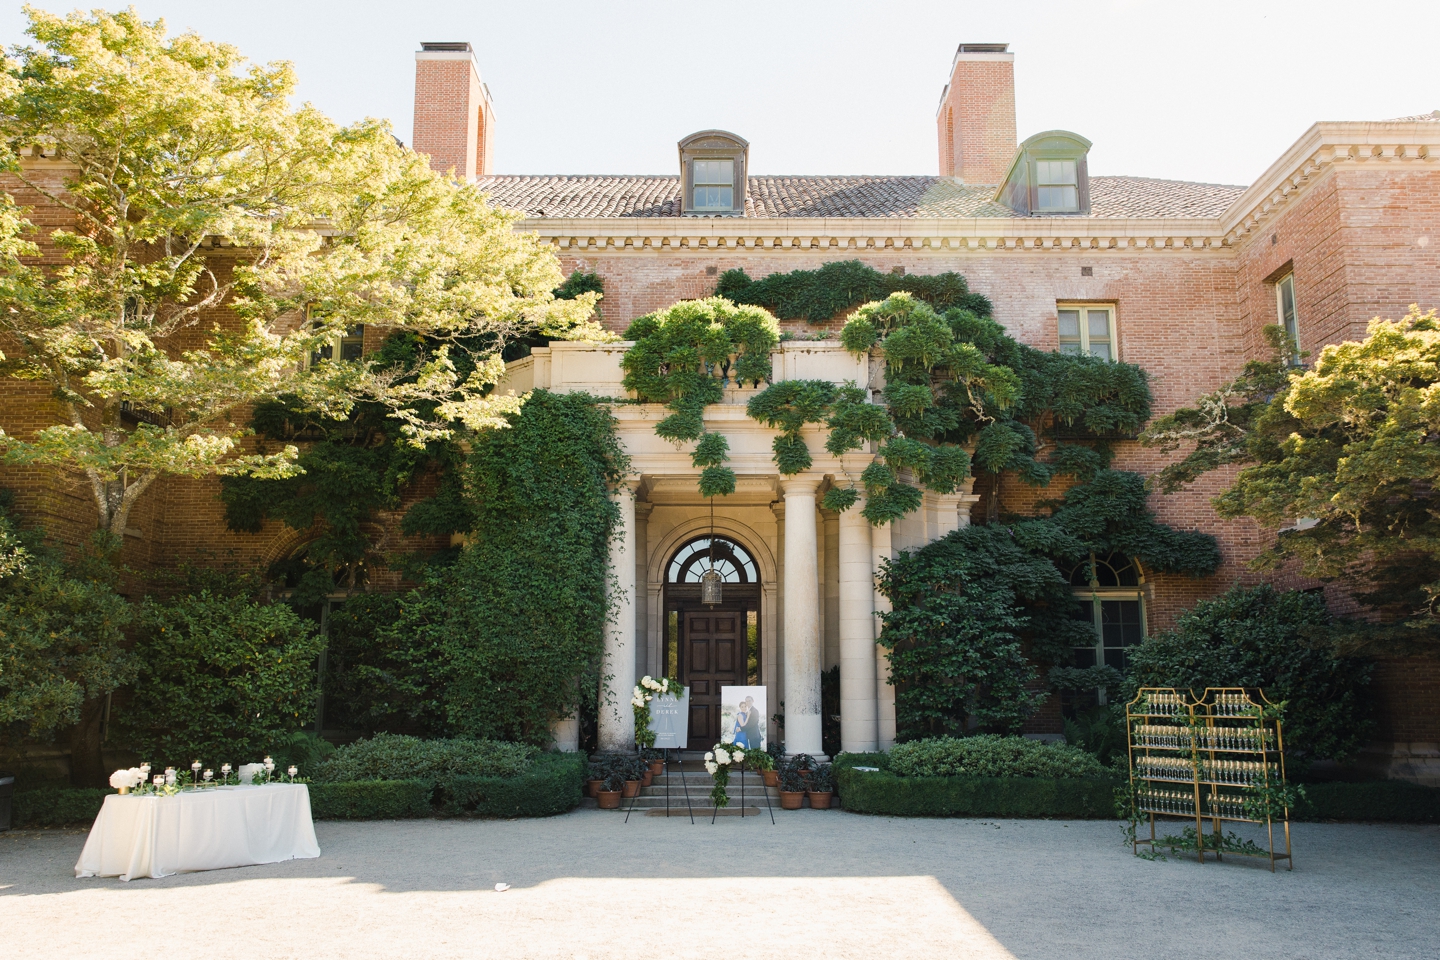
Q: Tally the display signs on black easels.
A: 2